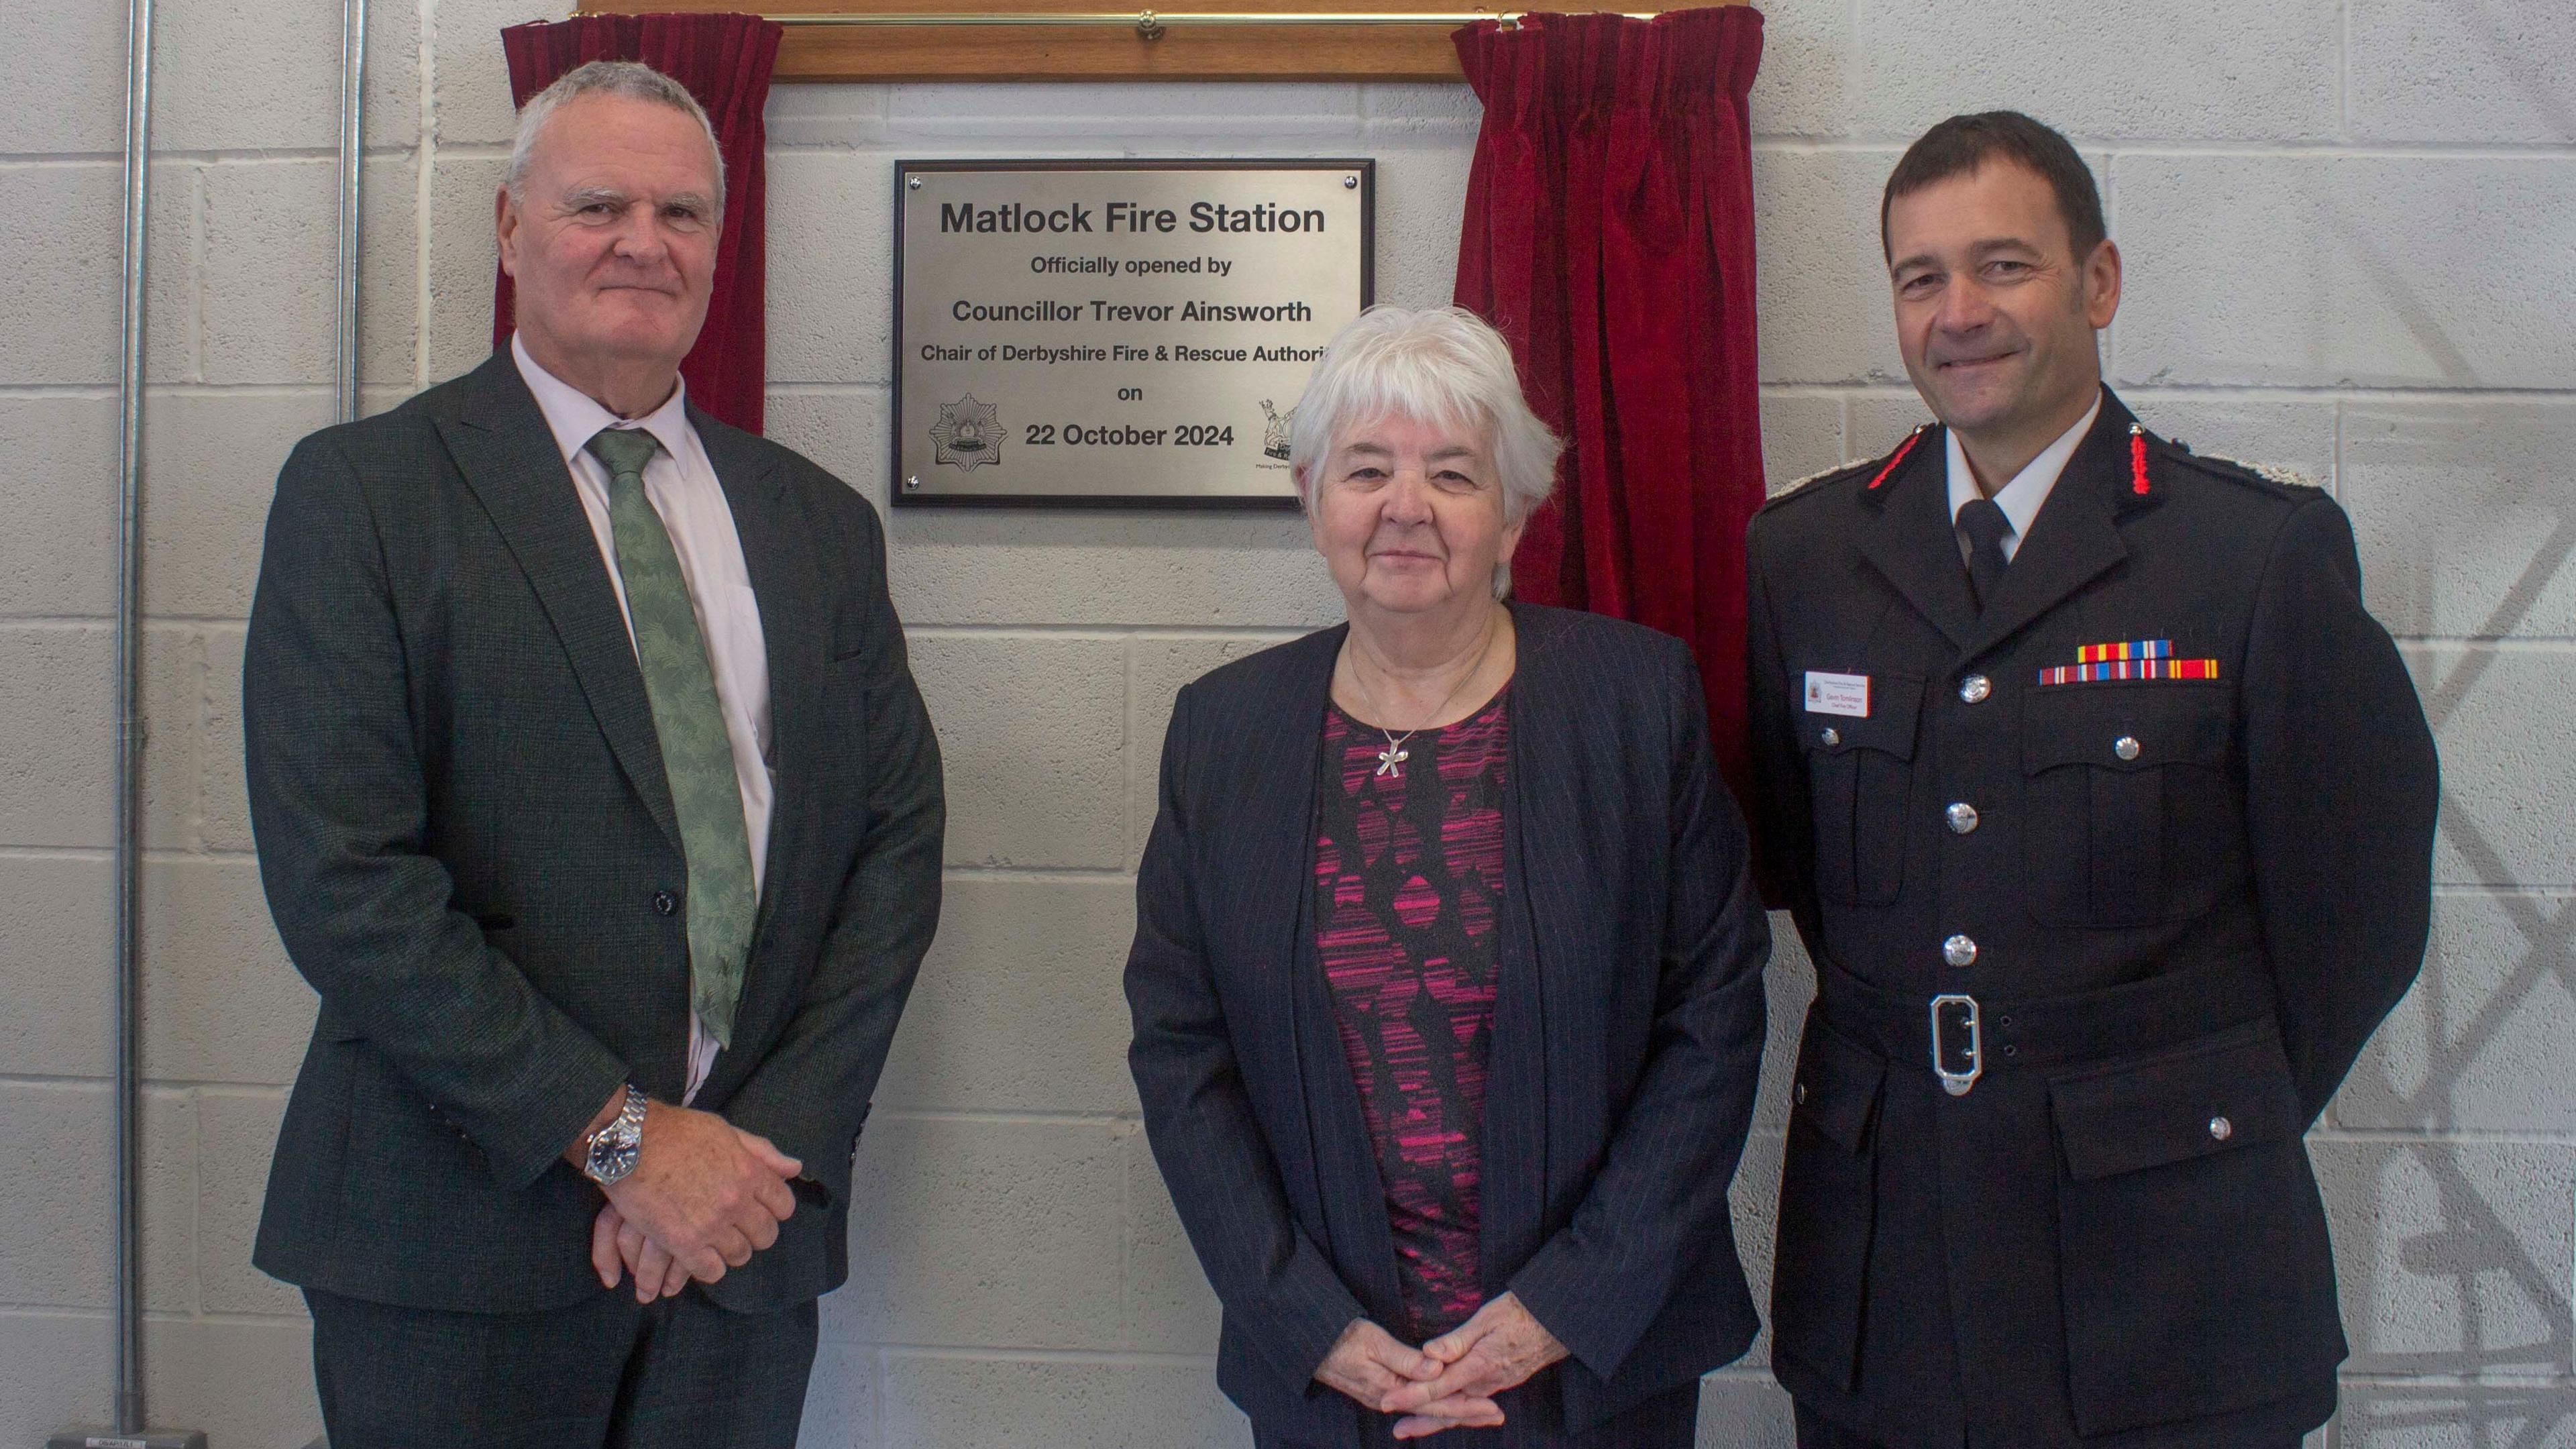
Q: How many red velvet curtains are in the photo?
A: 2